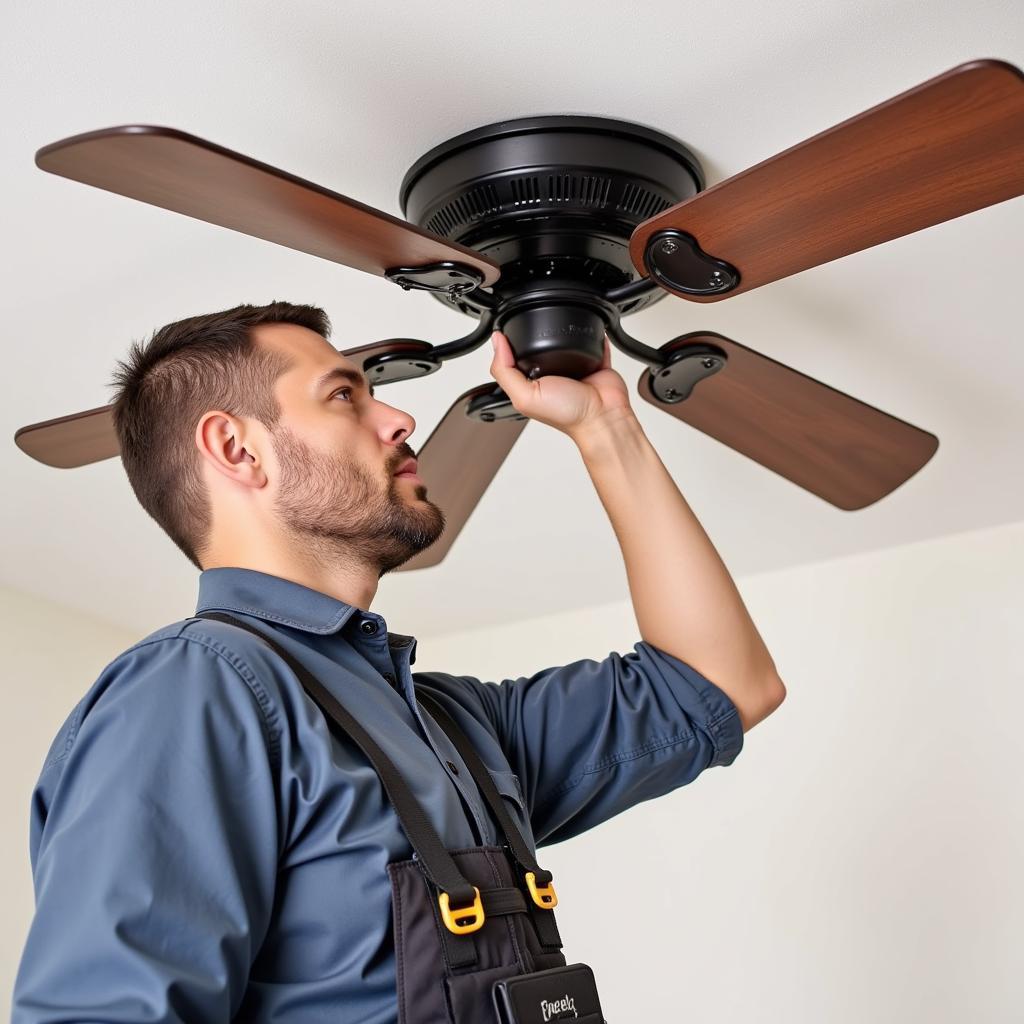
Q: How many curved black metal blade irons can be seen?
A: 5